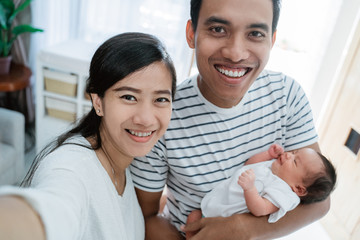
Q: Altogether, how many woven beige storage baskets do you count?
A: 2